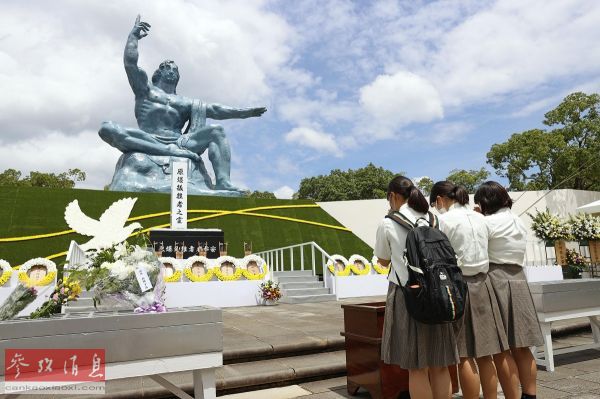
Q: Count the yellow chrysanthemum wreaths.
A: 9